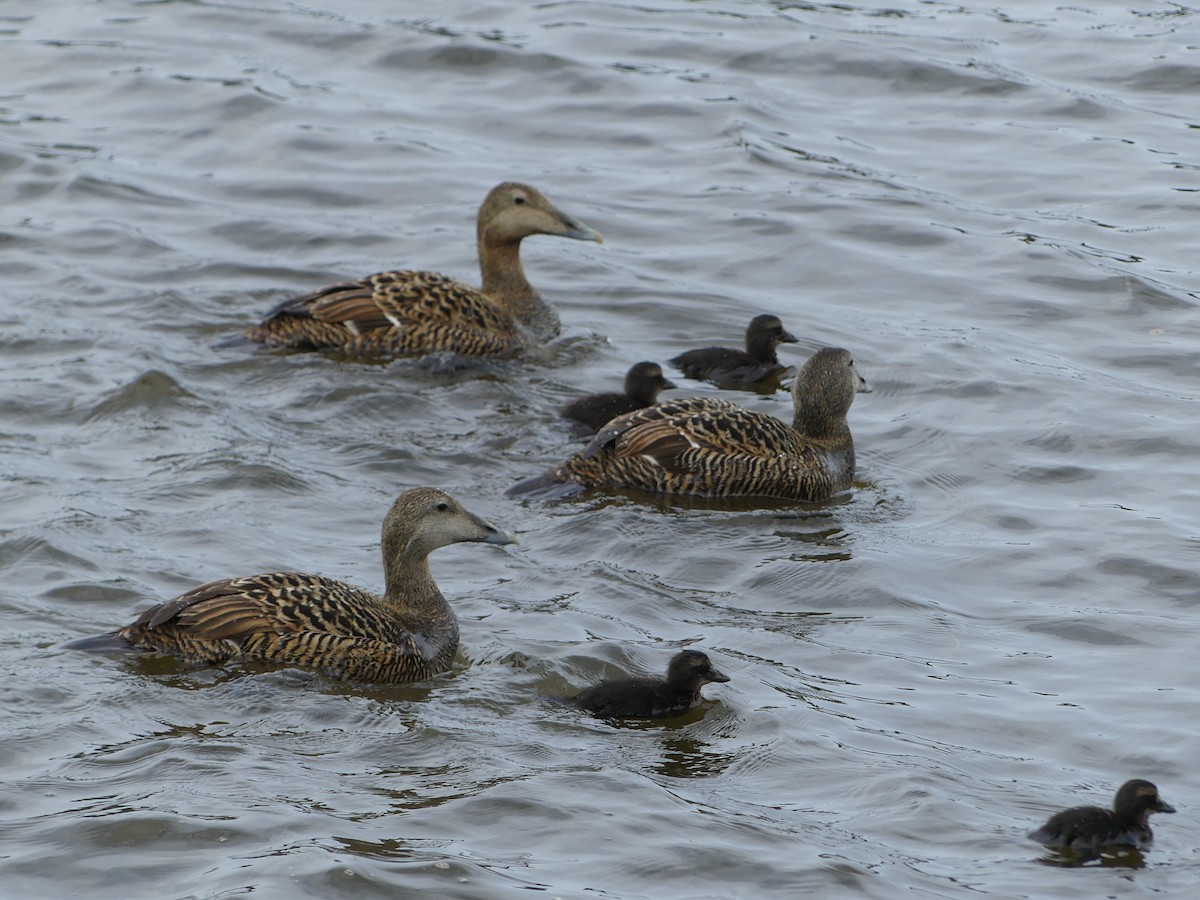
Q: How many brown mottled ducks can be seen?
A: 3